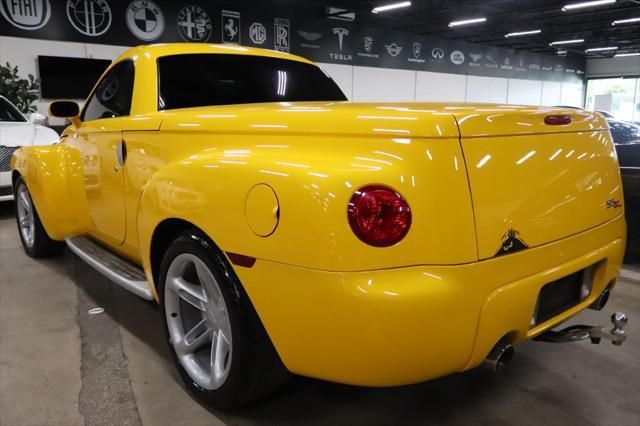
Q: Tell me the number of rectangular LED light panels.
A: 8